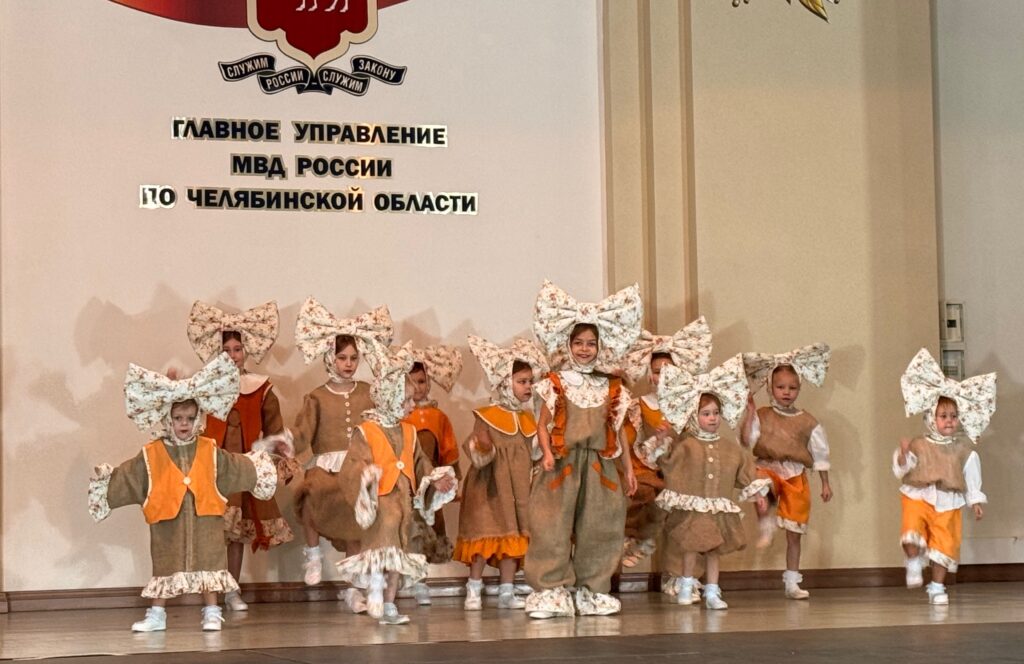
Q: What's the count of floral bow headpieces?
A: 11